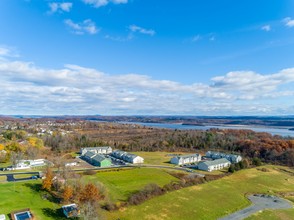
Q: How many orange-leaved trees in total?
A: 3